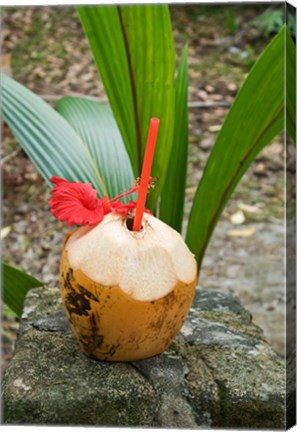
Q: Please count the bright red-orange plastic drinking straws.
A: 1